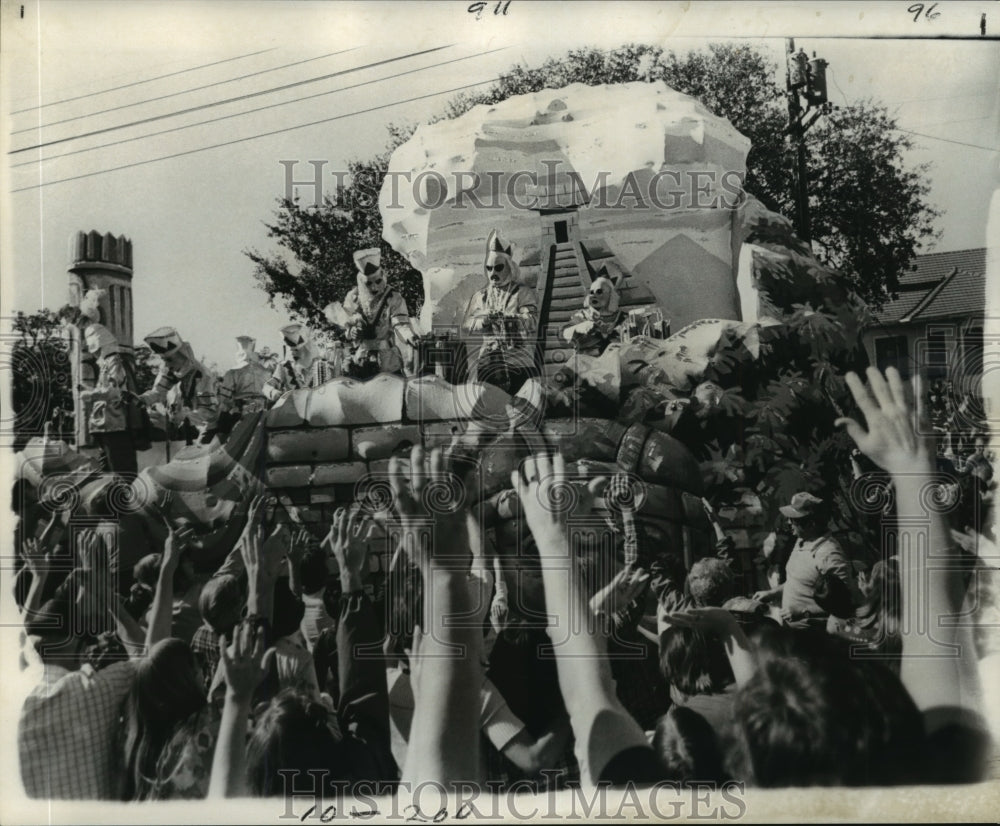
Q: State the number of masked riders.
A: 7